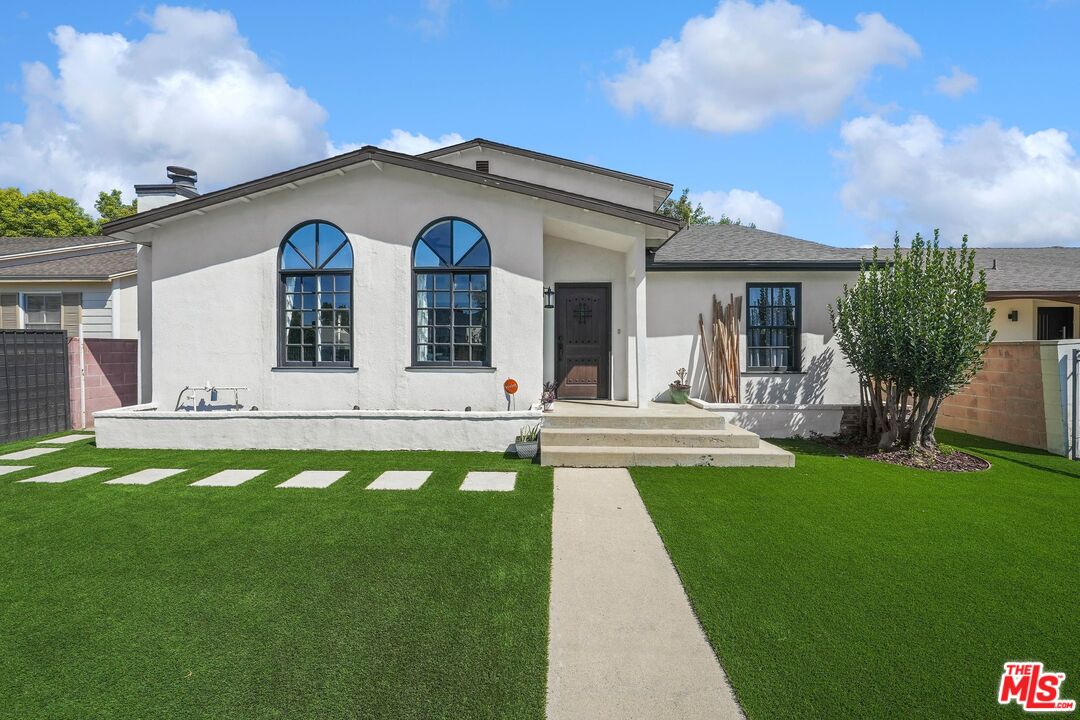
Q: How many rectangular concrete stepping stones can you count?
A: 9